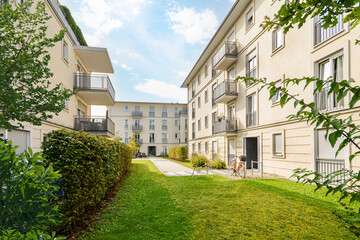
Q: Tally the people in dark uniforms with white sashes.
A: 0